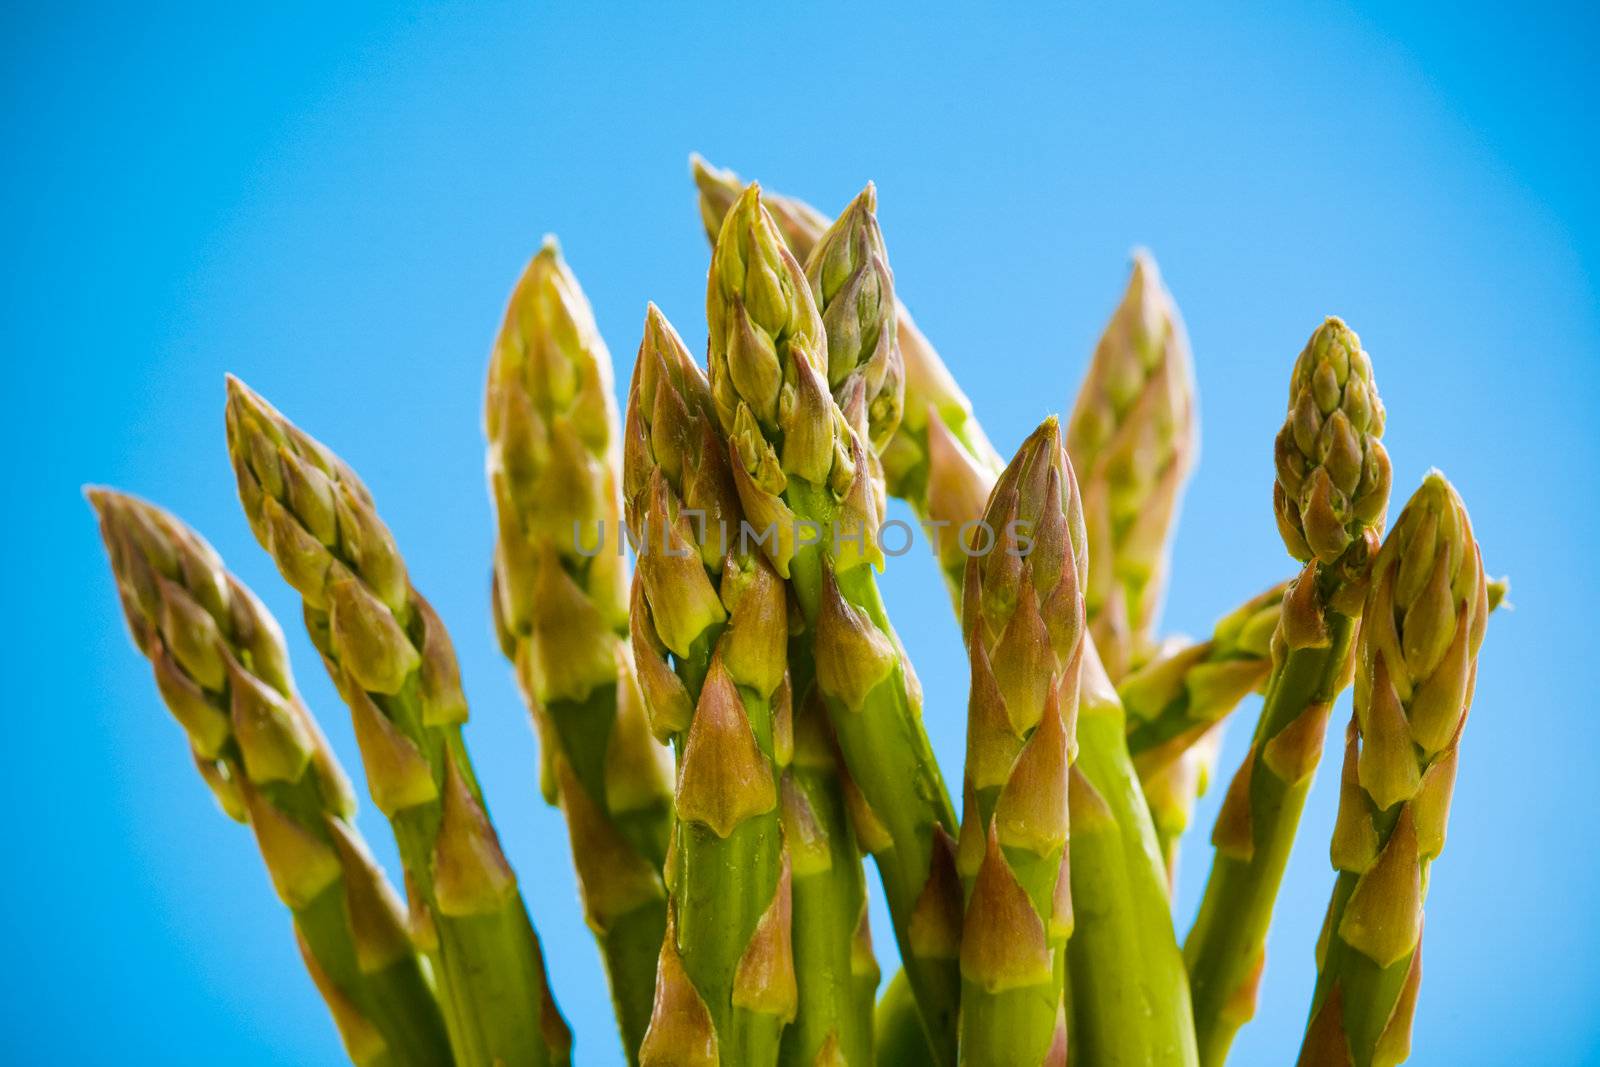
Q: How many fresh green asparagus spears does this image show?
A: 12